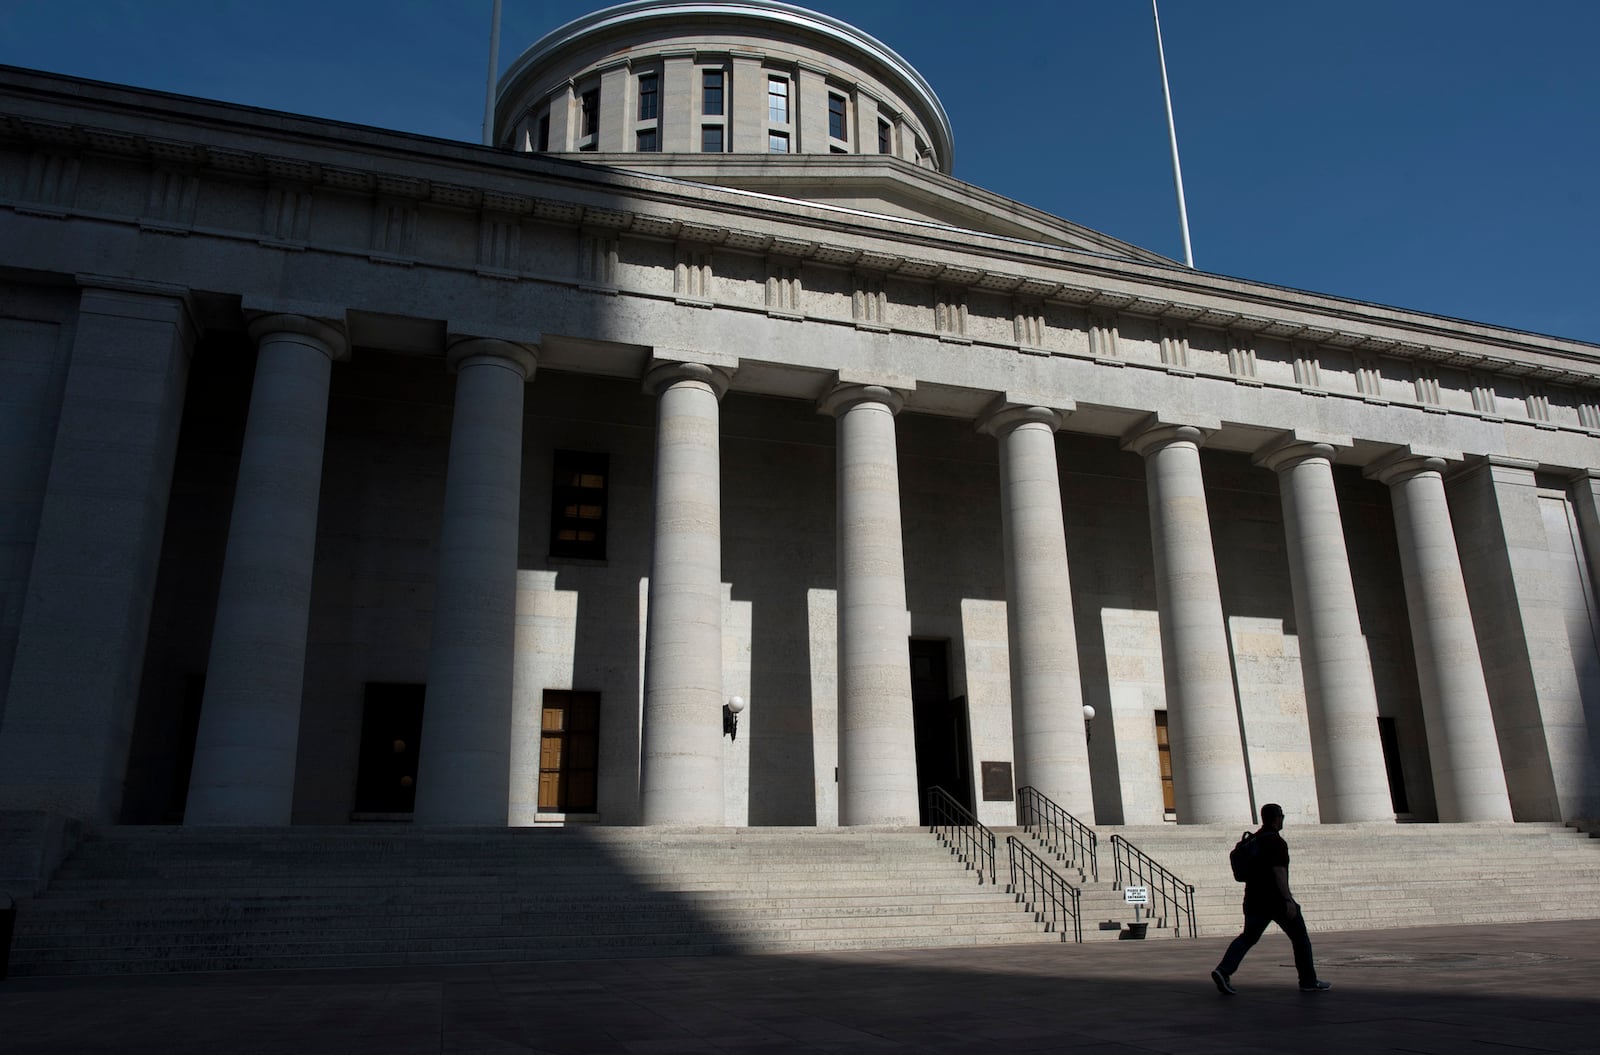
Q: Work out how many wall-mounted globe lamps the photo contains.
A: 2